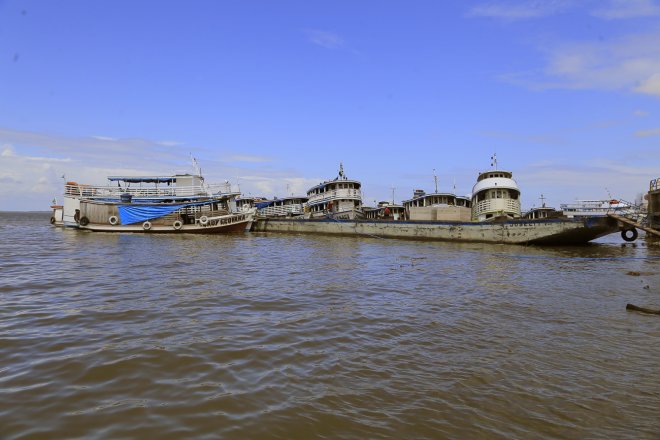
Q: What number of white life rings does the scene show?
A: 4